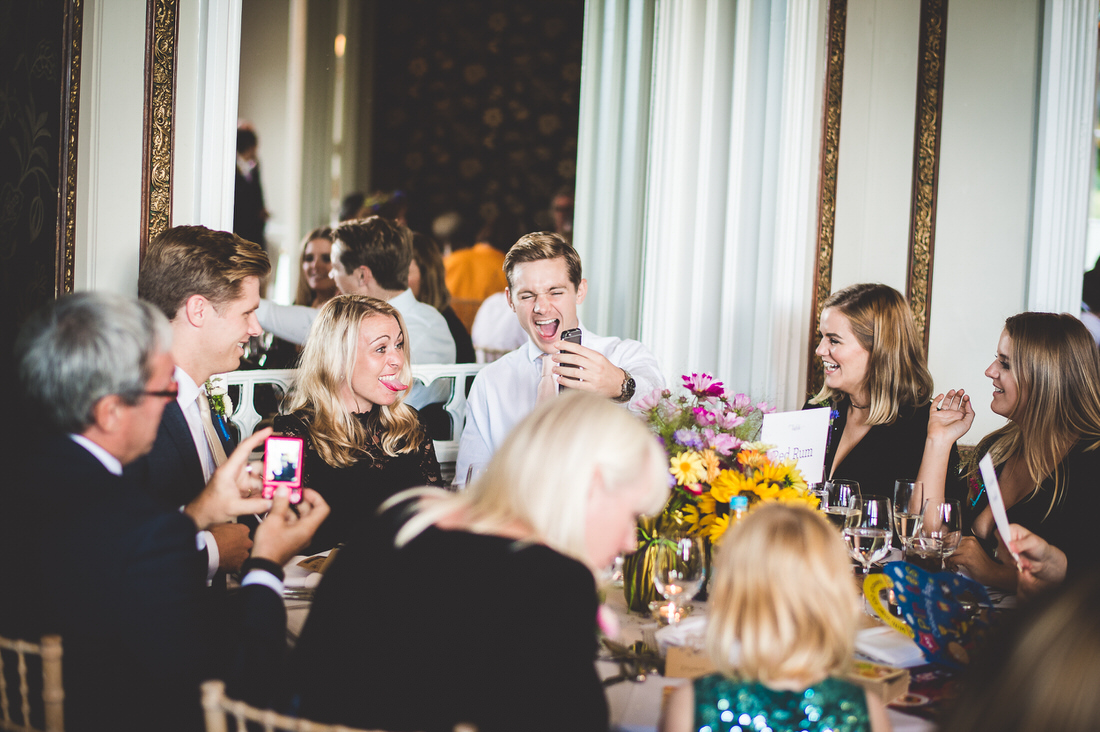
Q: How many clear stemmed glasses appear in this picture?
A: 5